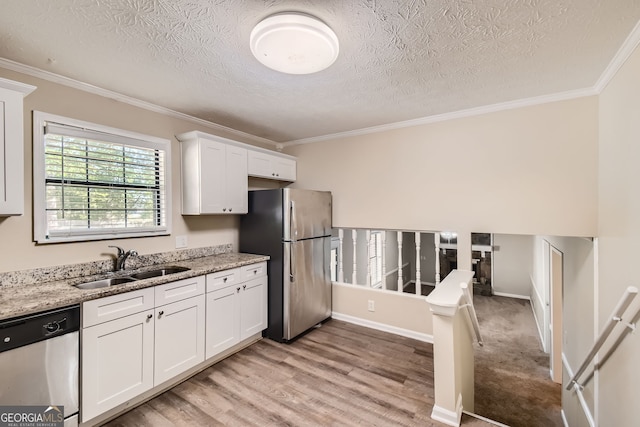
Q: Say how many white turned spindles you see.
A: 7